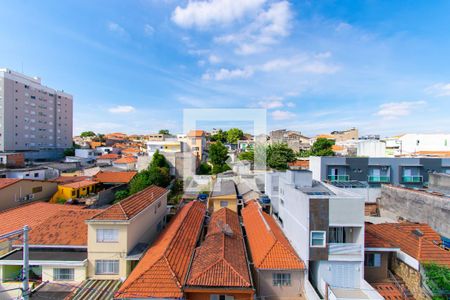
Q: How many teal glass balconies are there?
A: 3